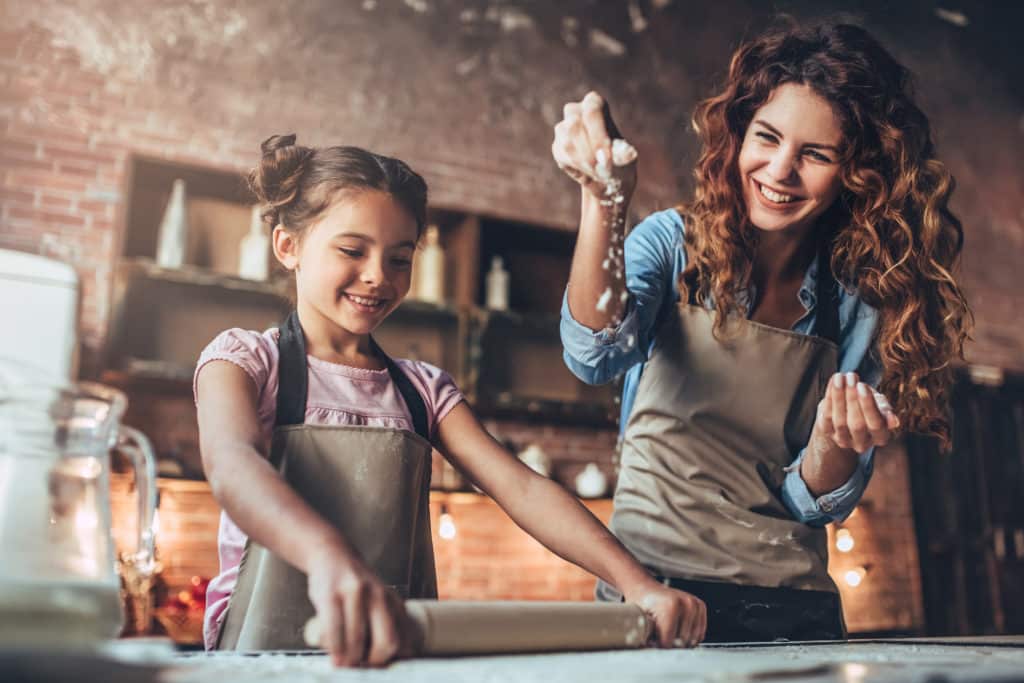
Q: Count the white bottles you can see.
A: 4